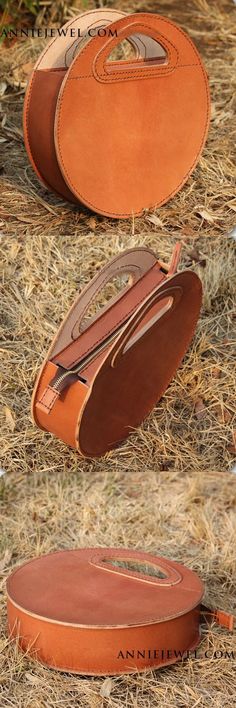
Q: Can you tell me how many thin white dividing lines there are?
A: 2